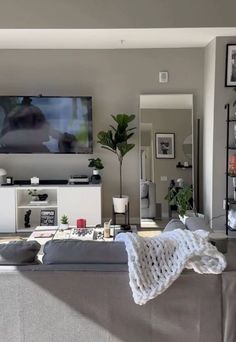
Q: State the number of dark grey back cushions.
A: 2